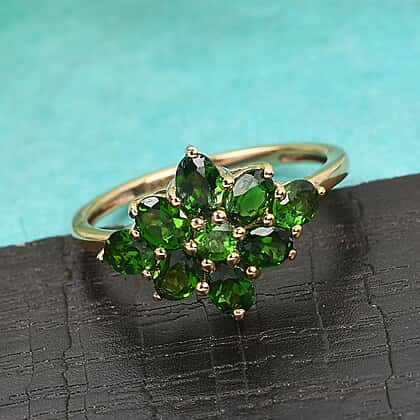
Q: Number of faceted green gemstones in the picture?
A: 9